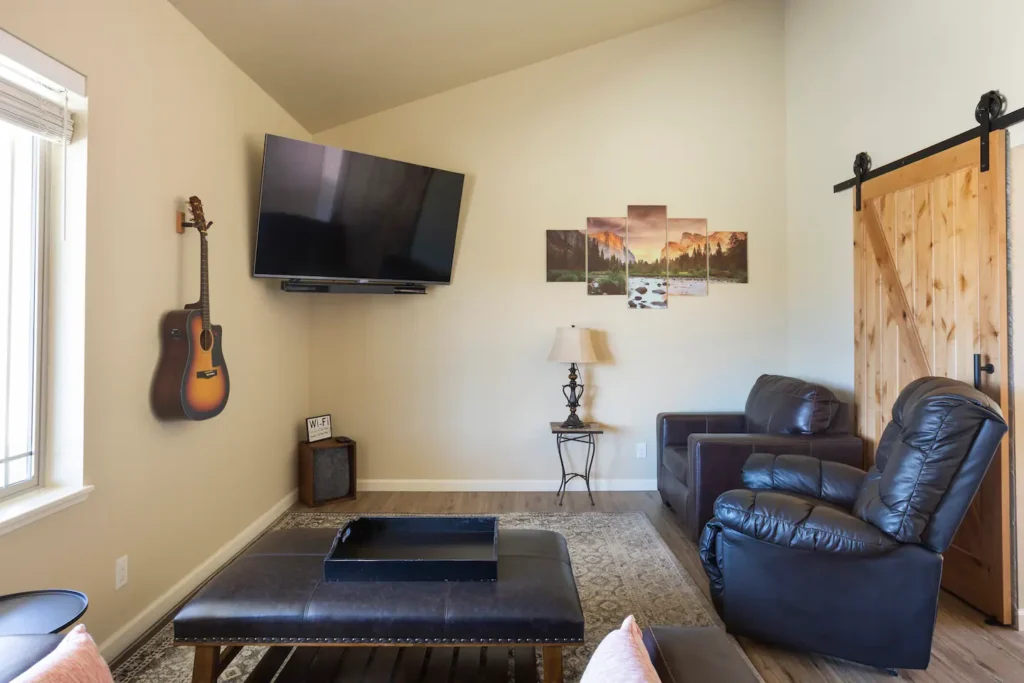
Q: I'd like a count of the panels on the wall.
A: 5